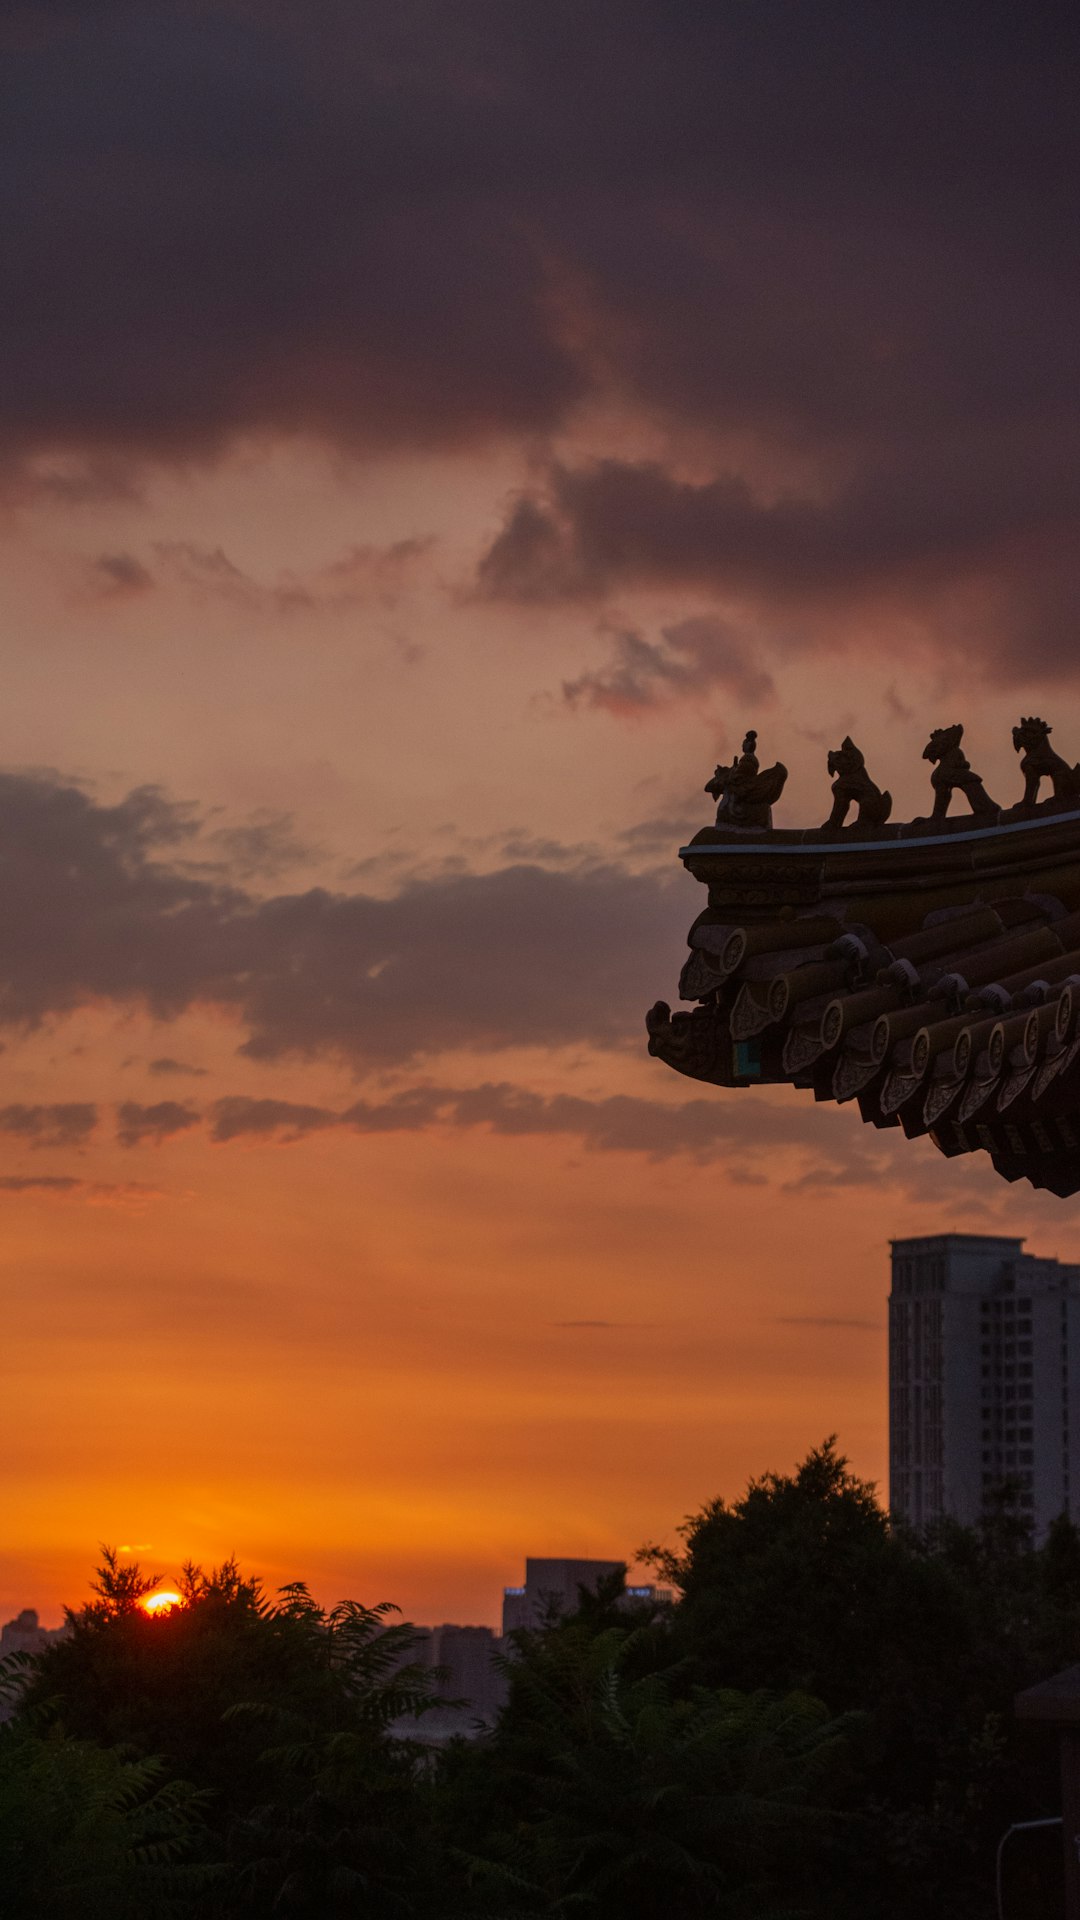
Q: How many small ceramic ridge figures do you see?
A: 4